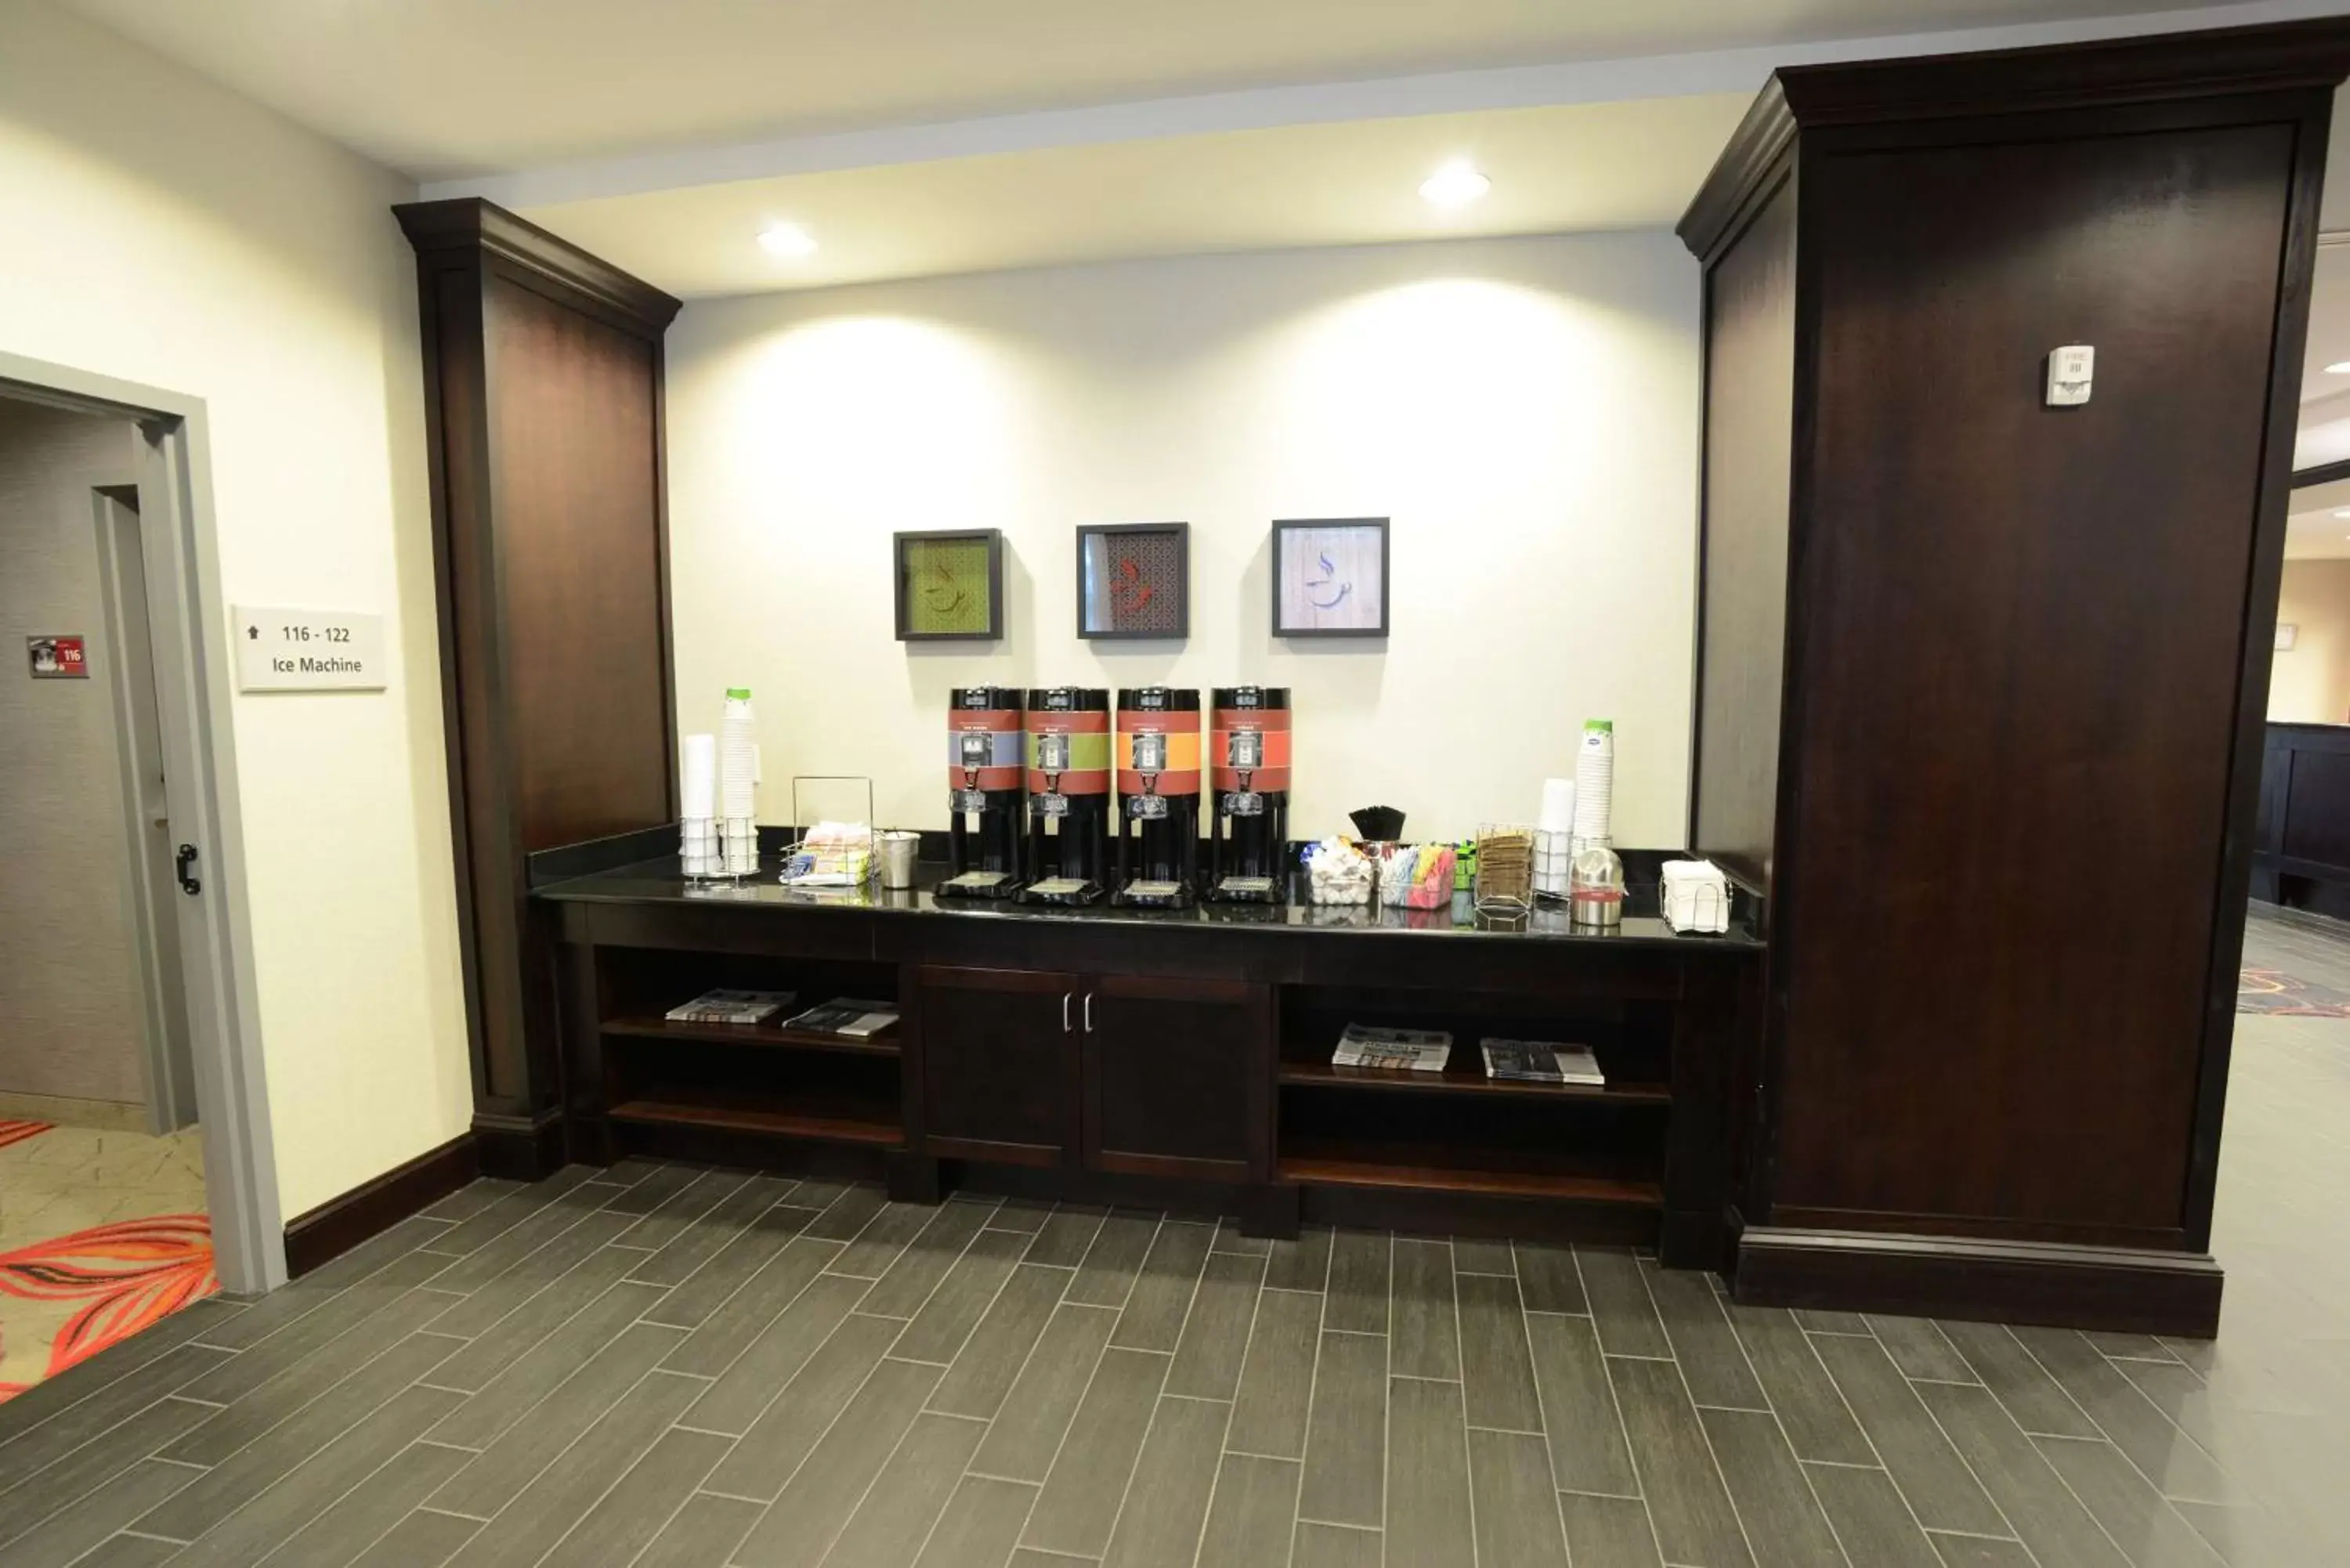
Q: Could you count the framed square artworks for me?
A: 3